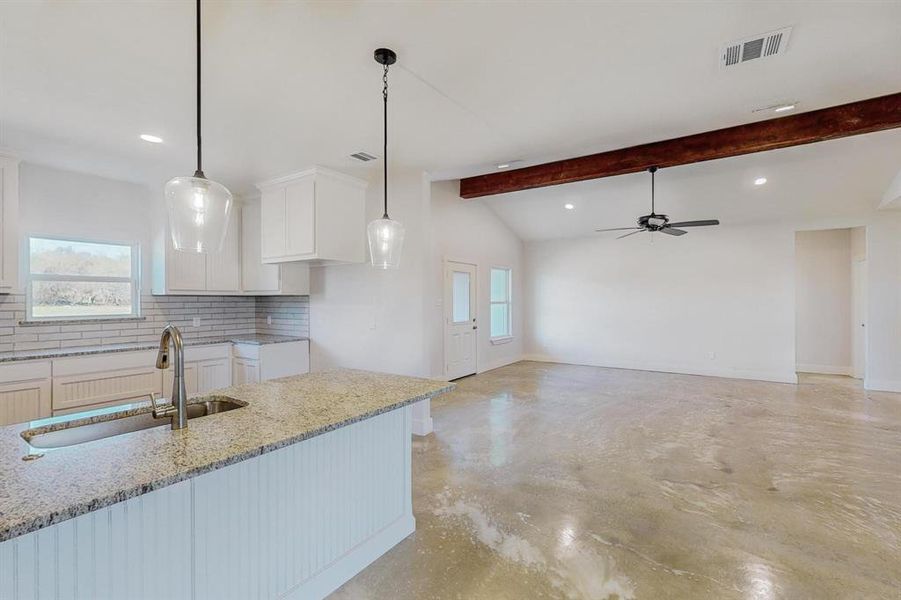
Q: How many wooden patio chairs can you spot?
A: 0